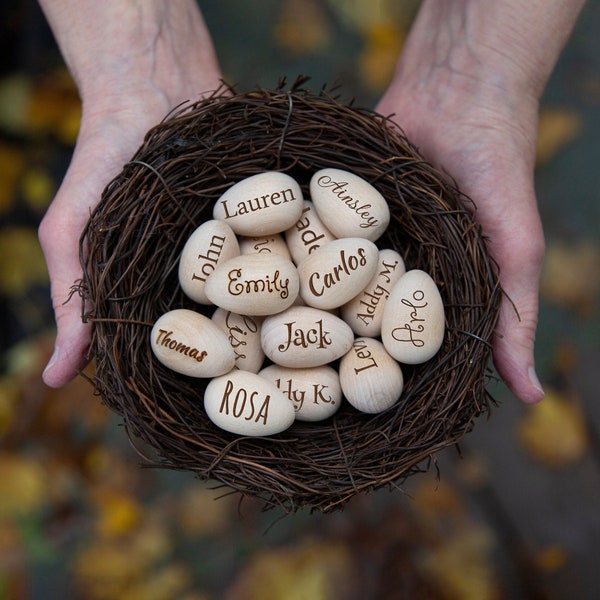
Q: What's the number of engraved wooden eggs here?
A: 15